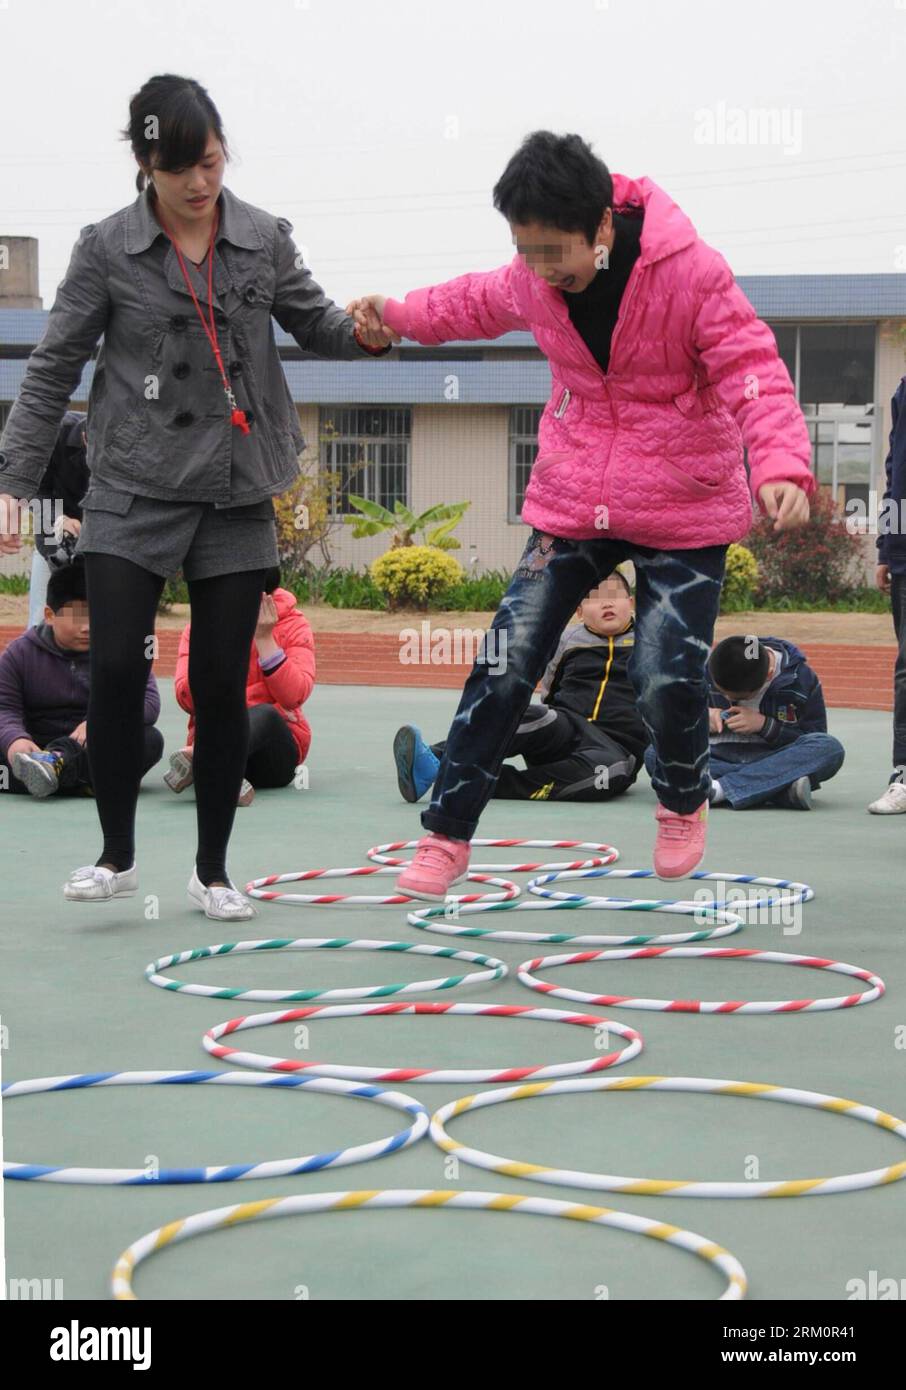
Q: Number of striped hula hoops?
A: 10